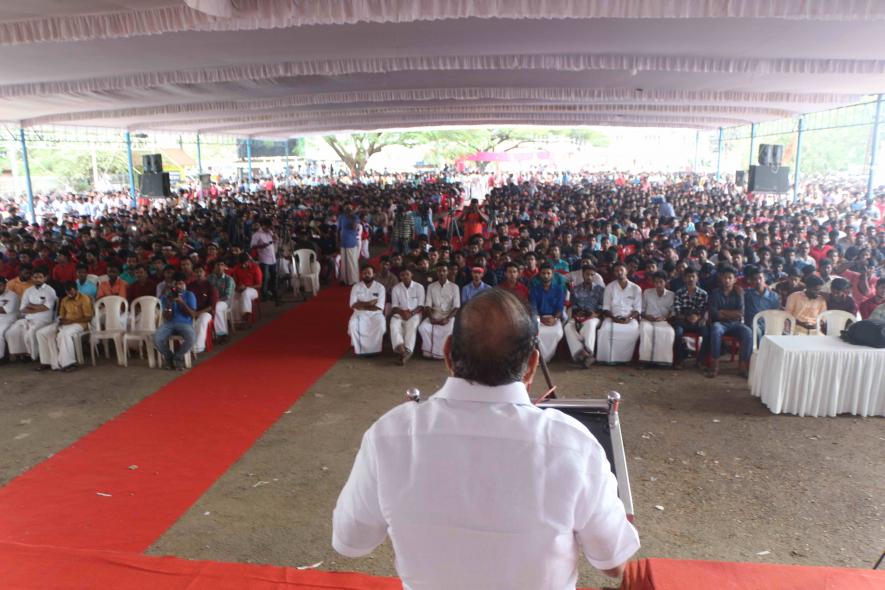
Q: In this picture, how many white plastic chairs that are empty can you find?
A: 5